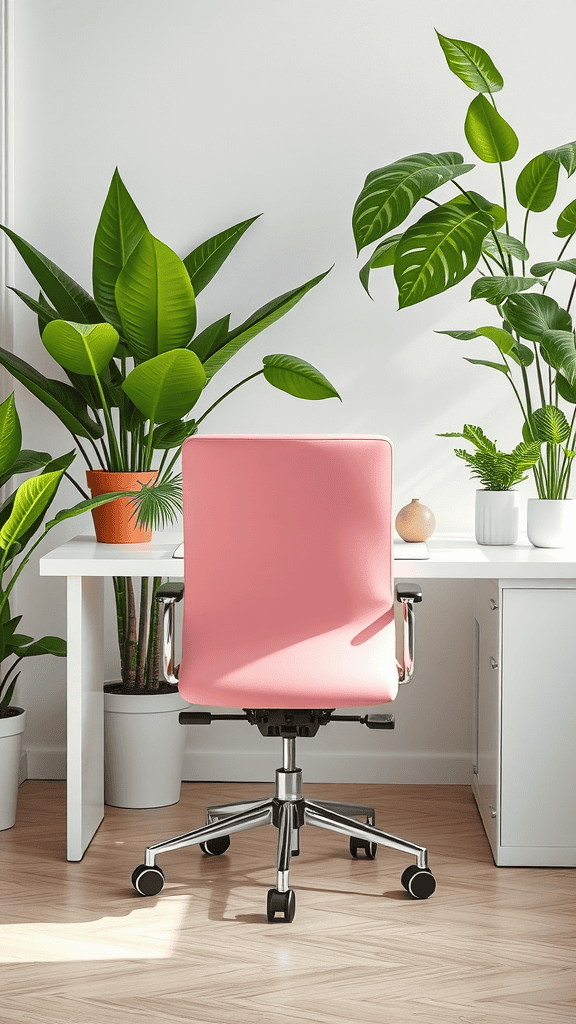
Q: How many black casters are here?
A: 5